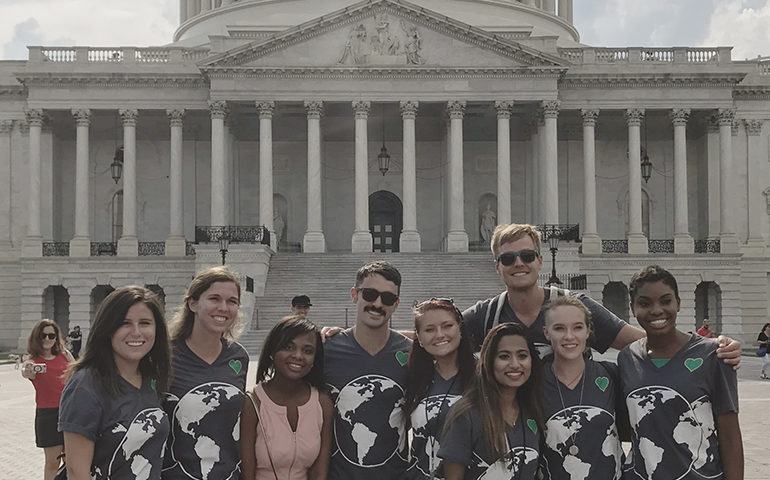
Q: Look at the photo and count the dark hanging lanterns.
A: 3